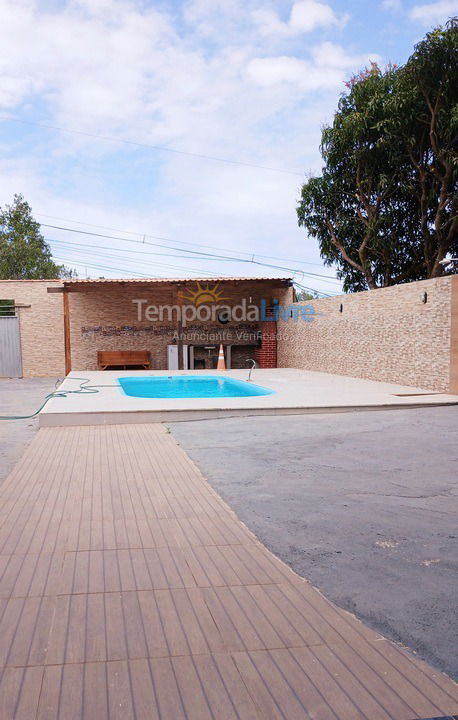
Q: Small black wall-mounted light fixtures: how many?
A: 3